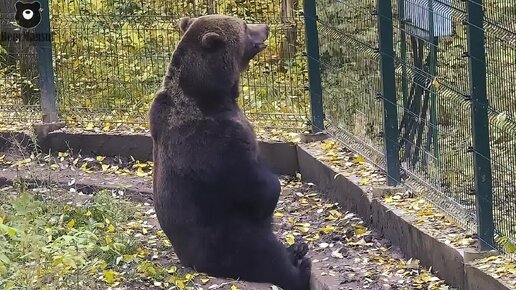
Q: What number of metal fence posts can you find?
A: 4